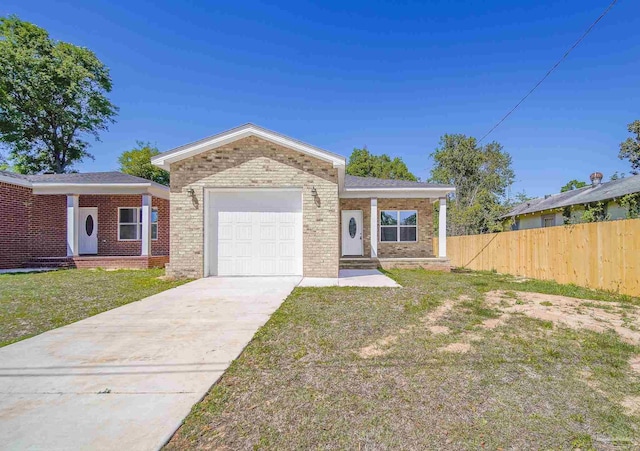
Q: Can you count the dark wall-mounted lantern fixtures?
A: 2